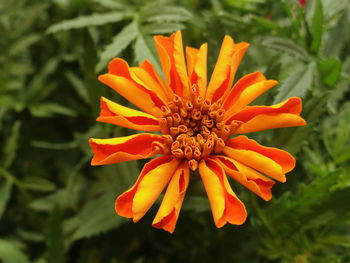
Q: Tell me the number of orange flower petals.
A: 14